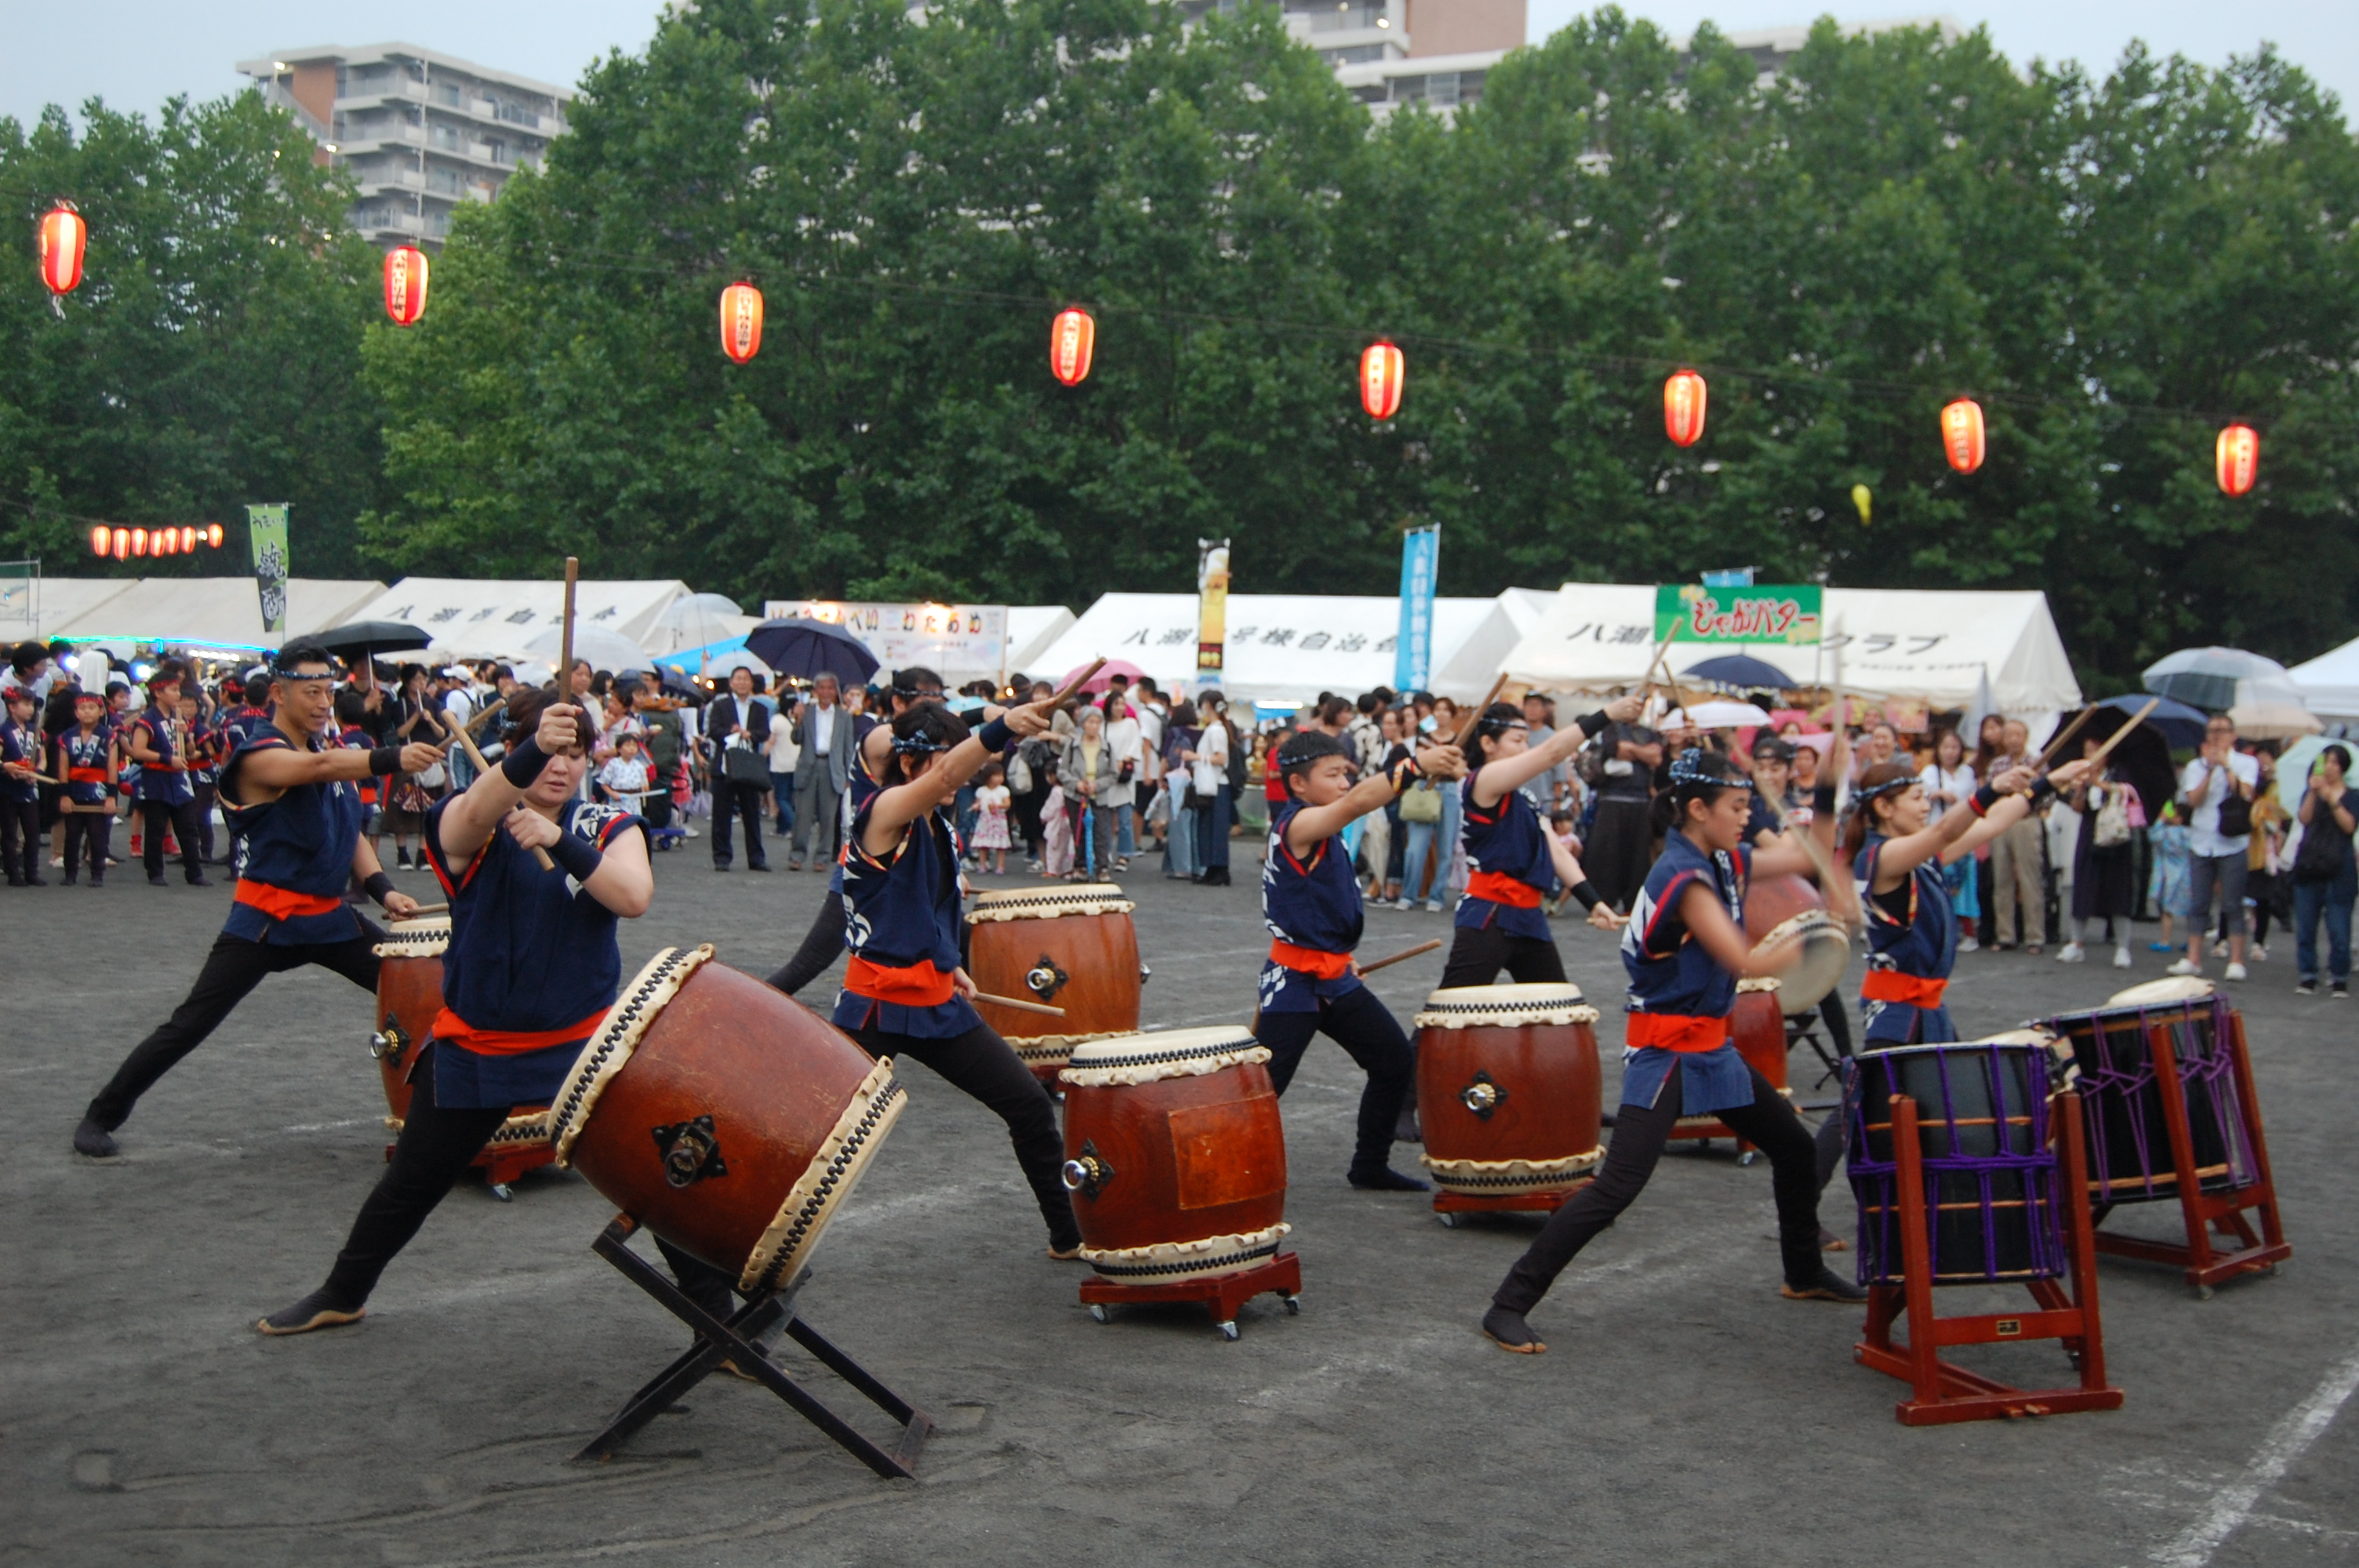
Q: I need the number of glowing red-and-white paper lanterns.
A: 15